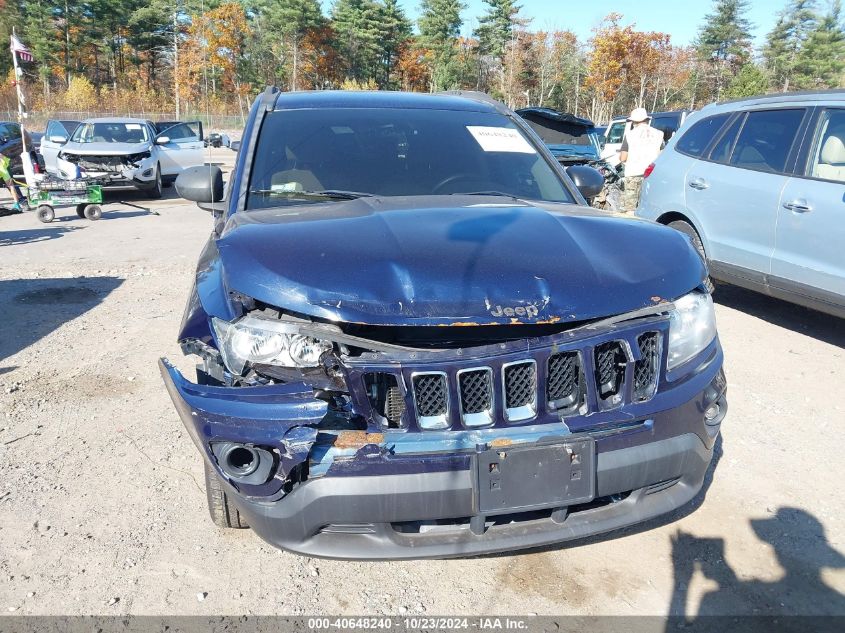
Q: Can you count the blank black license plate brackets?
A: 1